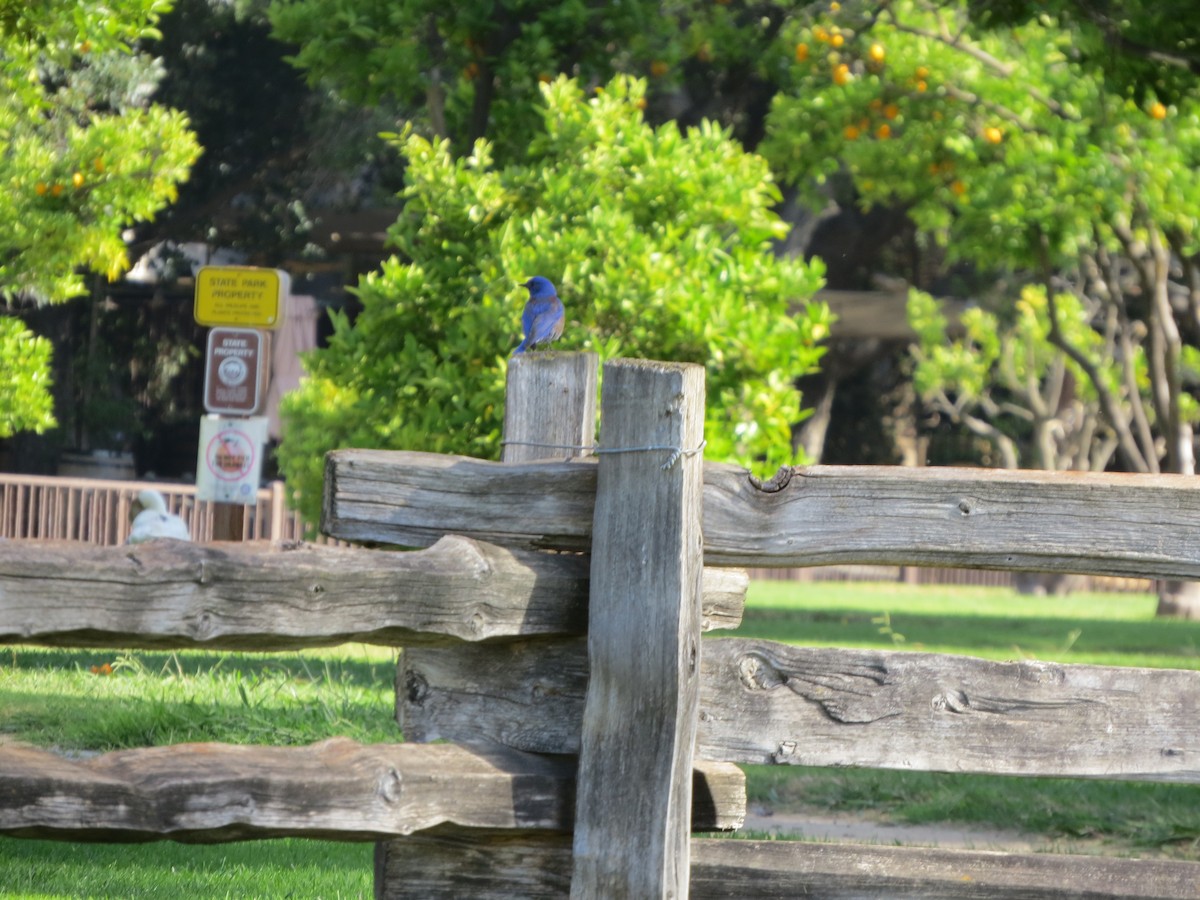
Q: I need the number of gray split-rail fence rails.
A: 5